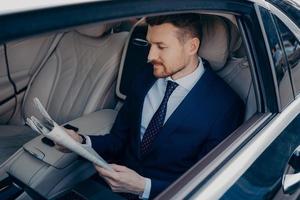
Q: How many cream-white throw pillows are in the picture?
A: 0